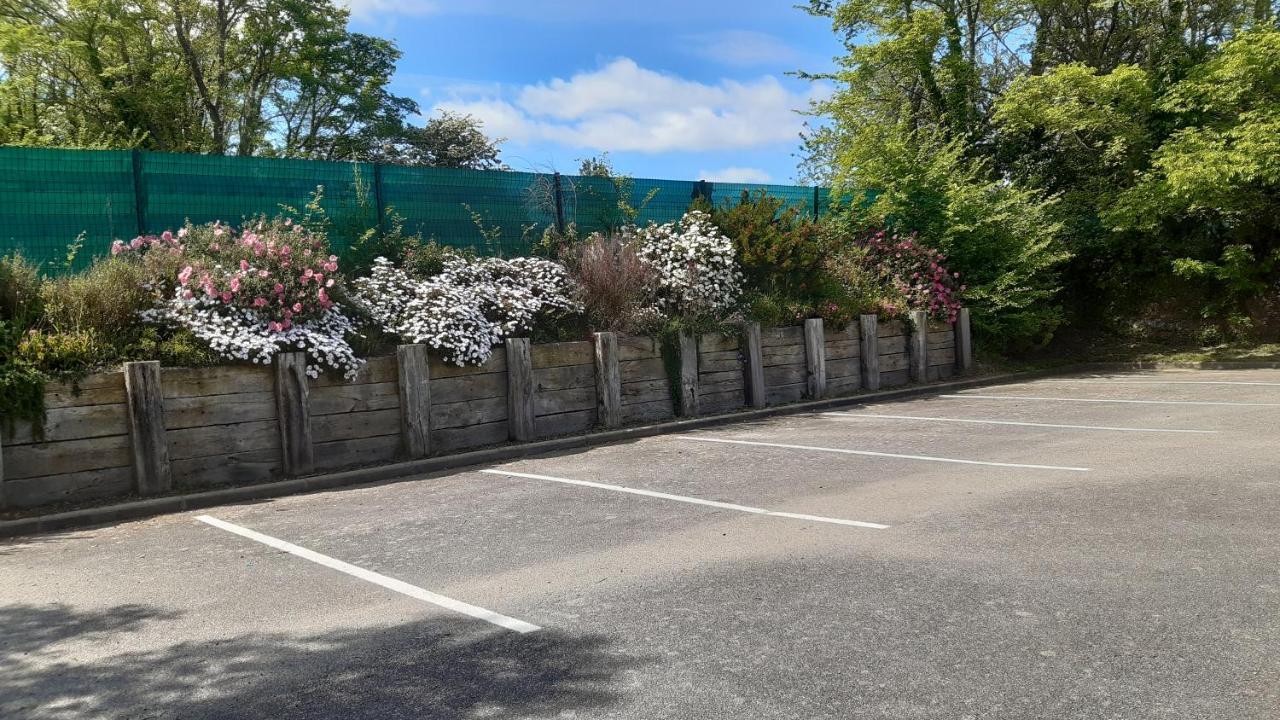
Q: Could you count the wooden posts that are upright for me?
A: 11